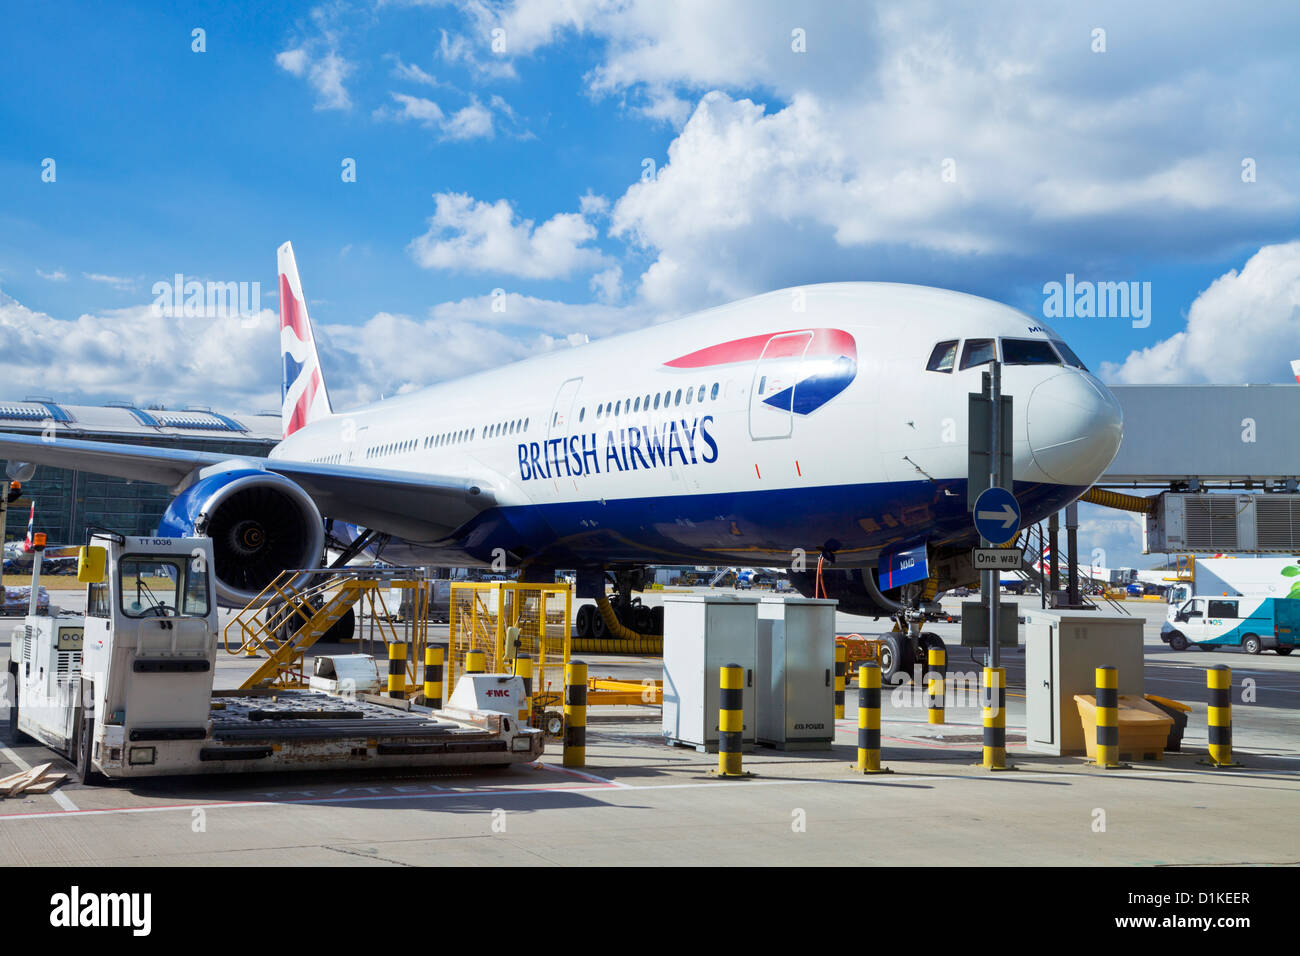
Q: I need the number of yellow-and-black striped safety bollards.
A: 12